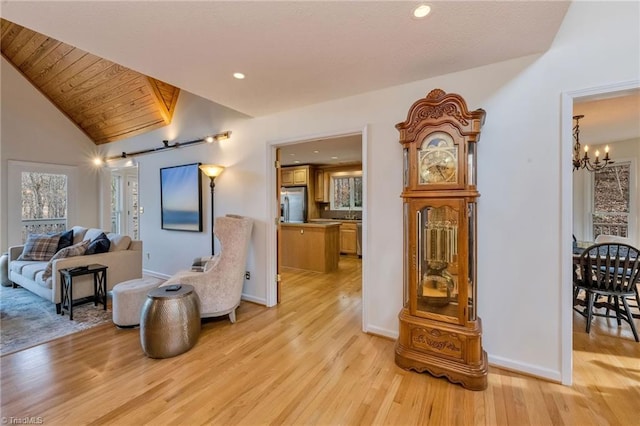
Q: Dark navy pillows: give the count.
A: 2